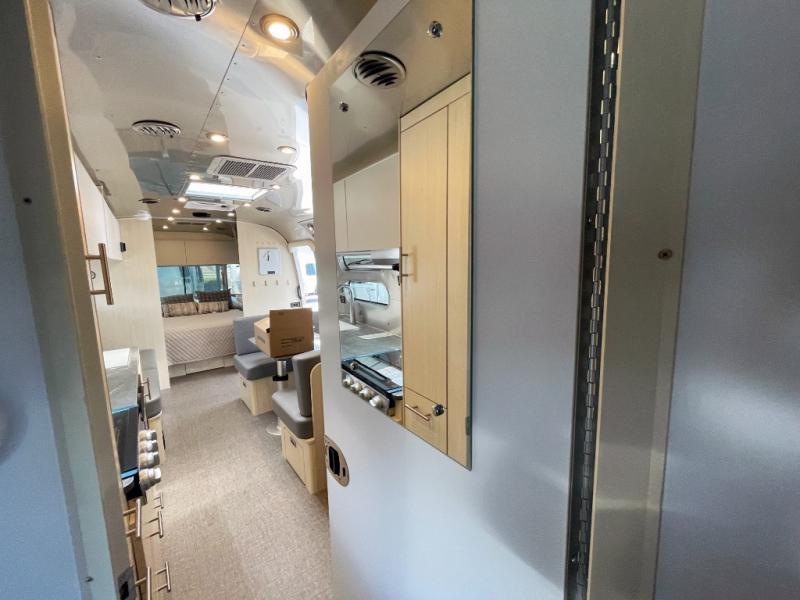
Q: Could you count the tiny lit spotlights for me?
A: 13